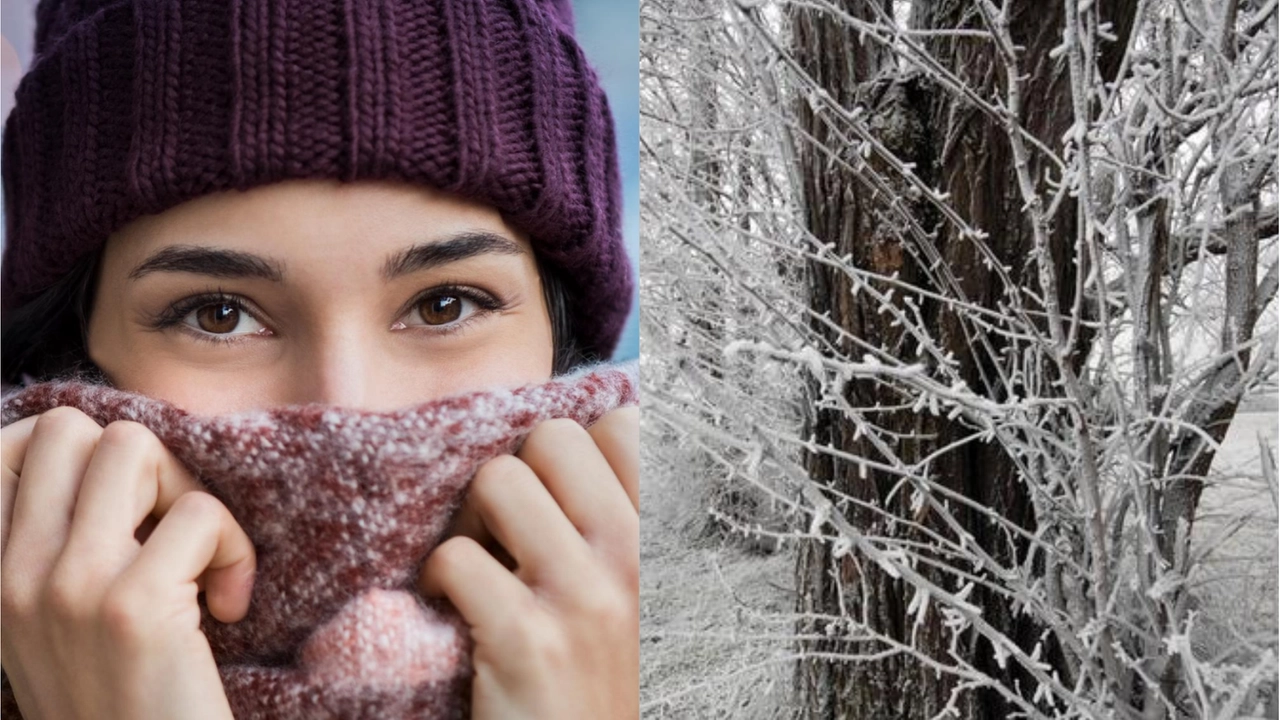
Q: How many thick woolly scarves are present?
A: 1